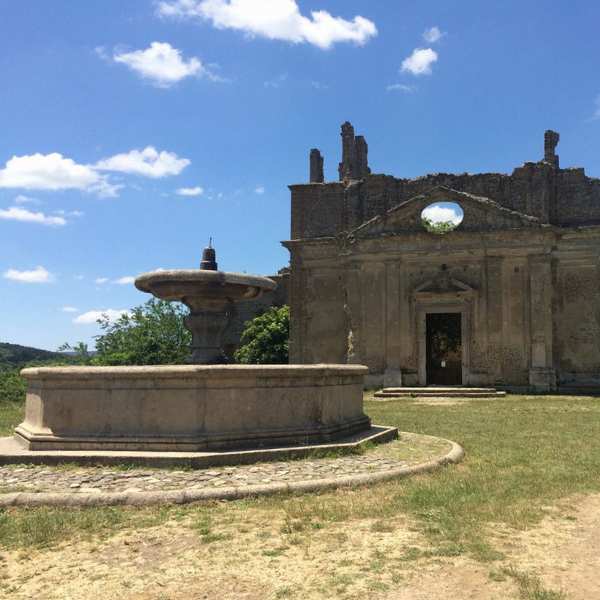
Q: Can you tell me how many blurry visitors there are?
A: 0